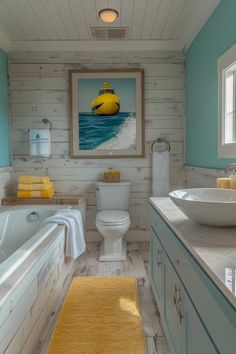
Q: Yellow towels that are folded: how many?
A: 3